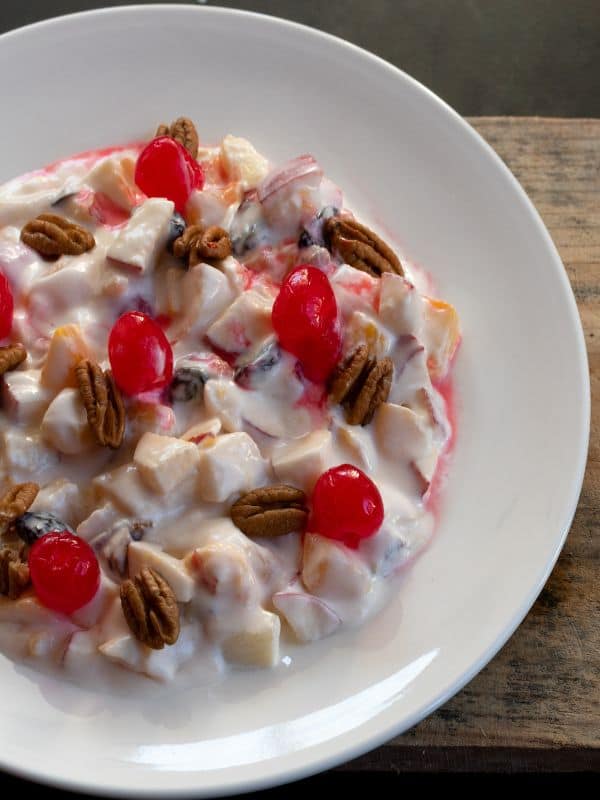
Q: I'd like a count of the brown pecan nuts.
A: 11